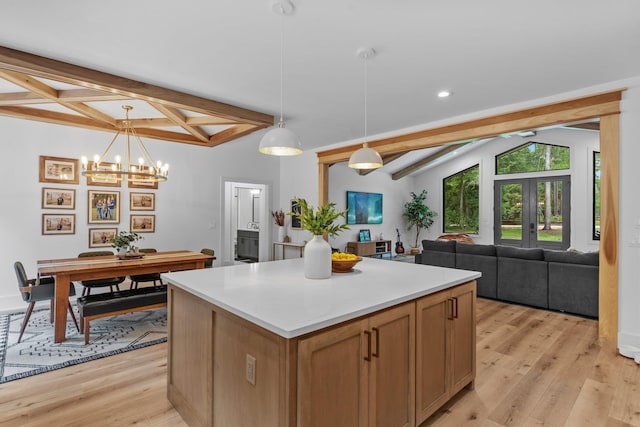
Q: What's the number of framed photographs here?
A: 9